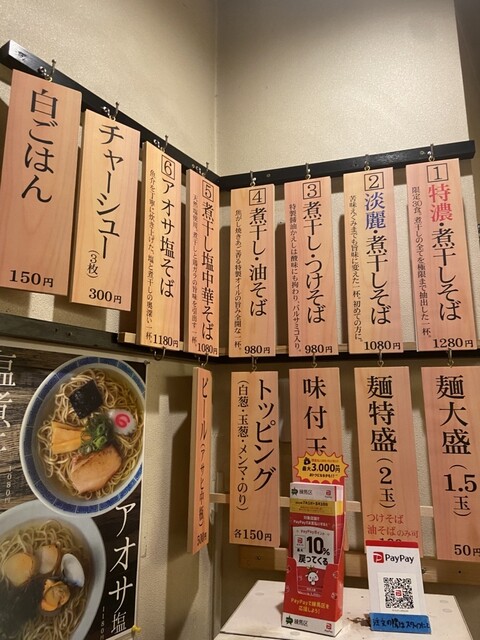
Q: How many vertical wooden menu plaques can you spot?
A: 13